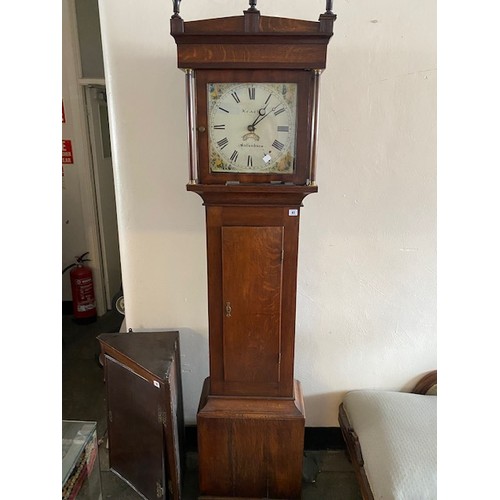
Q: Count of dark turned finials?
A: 3